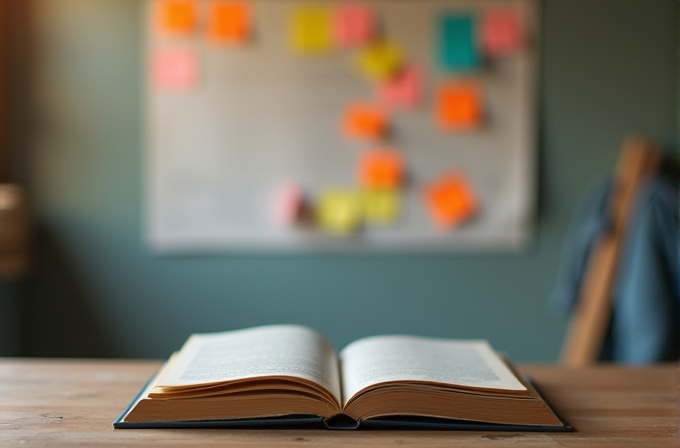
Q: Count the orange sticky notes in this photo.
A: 6